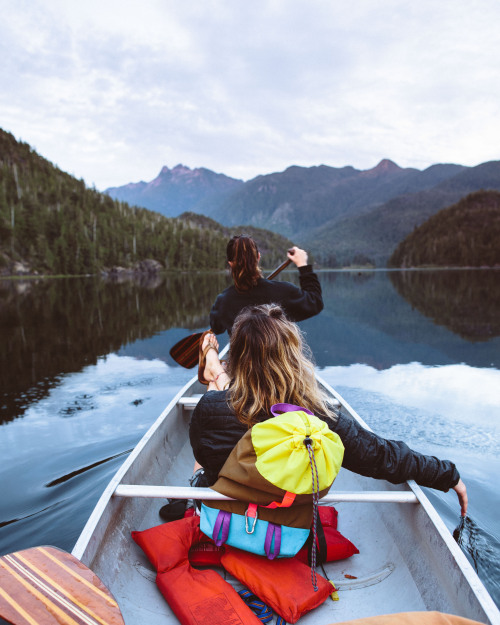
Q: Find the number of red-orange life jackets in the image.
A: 2